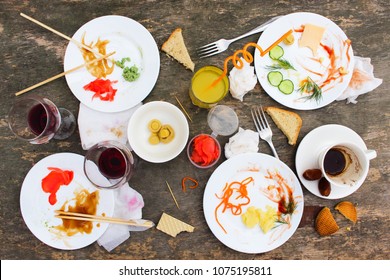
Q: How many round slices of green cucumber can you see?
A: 3